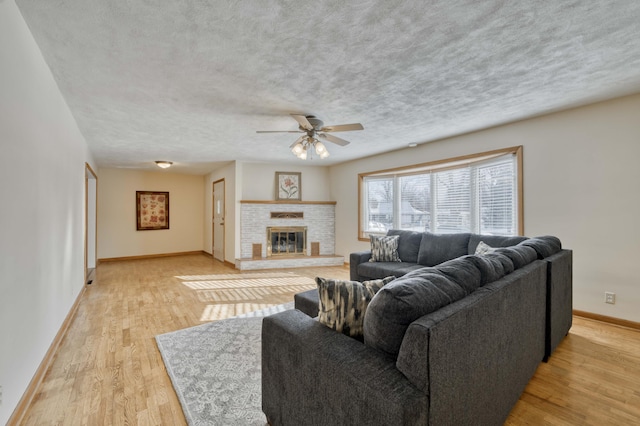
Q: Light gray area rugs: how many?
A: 1